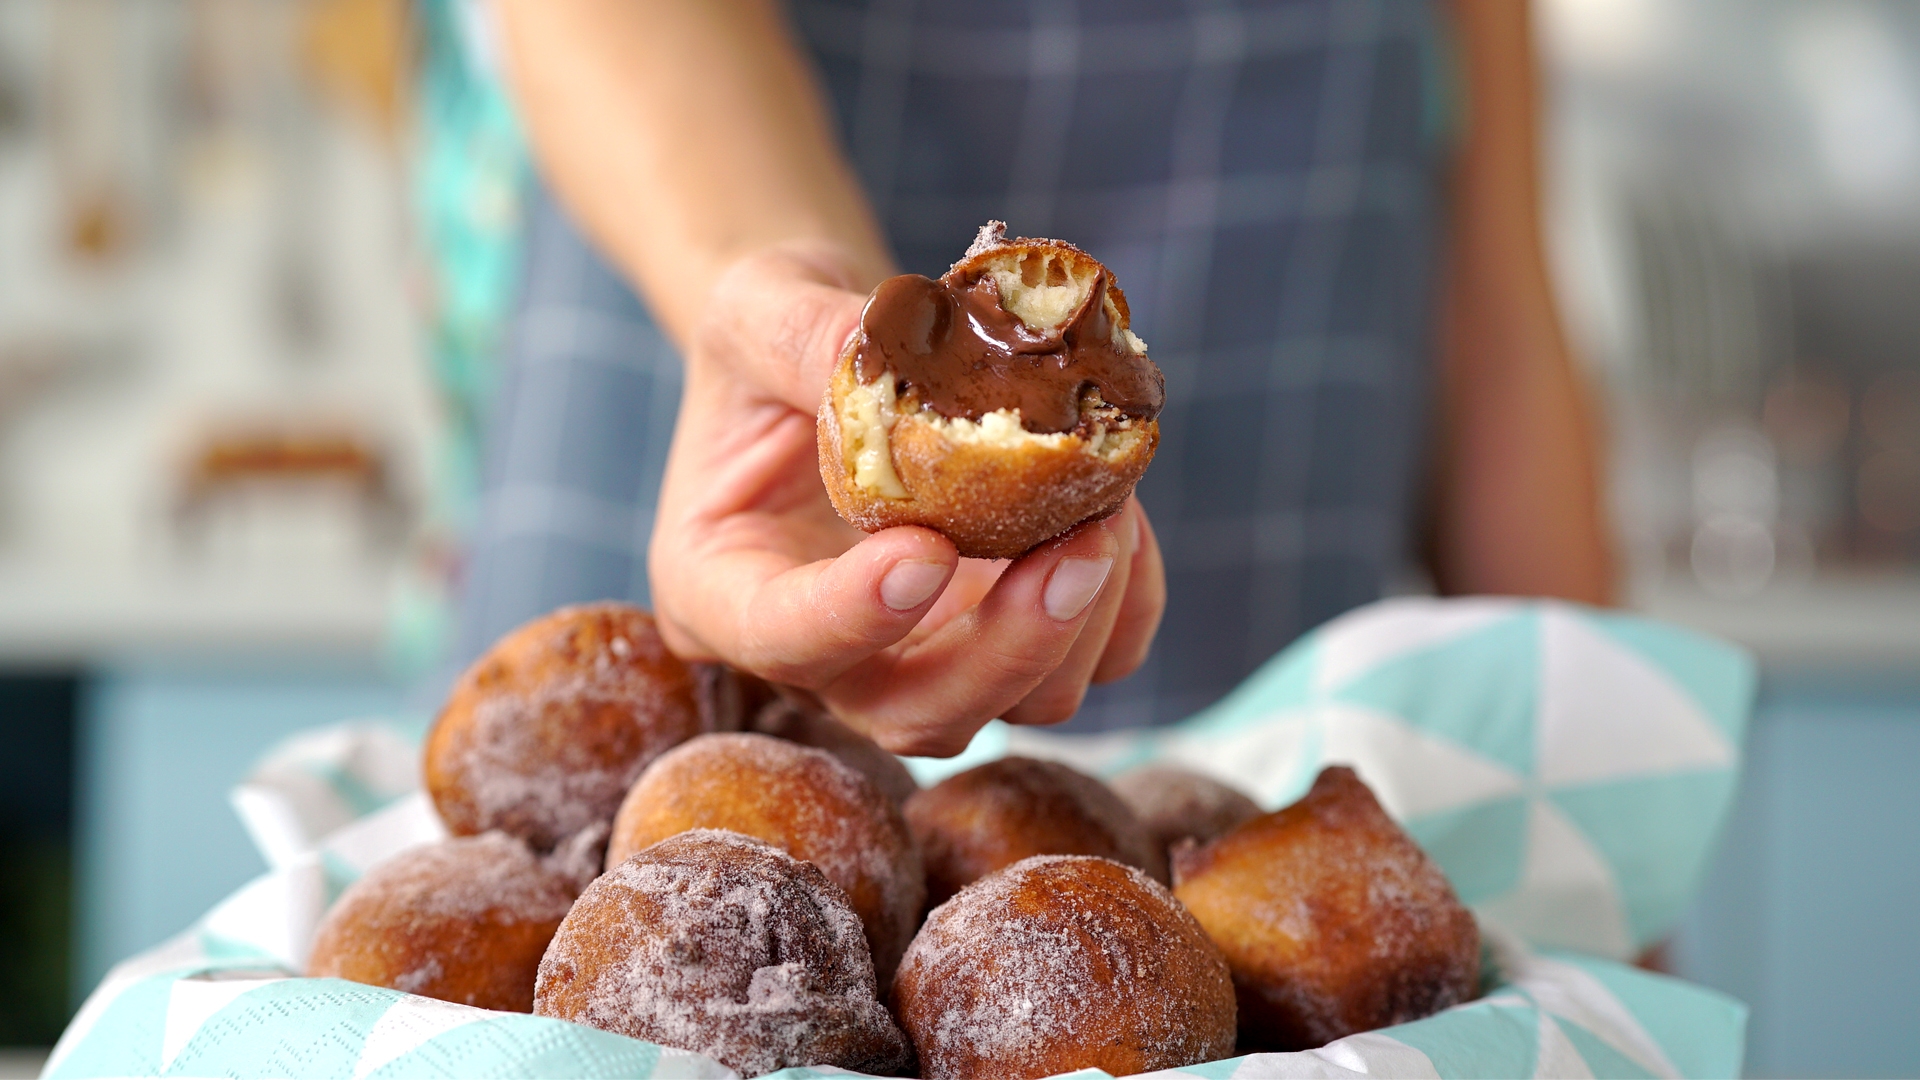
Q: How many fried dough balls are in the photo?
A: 10